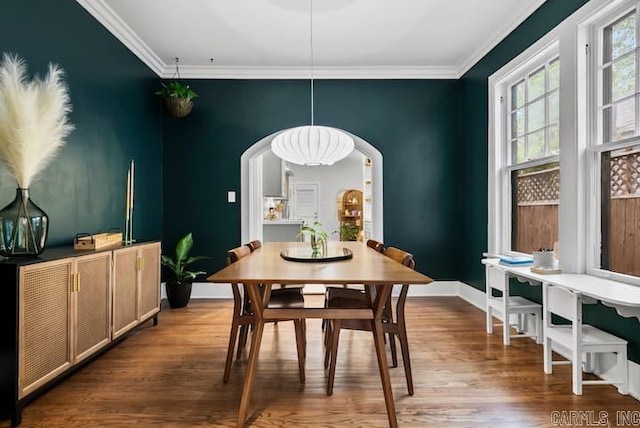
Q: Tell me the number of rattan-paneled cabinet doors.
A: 4